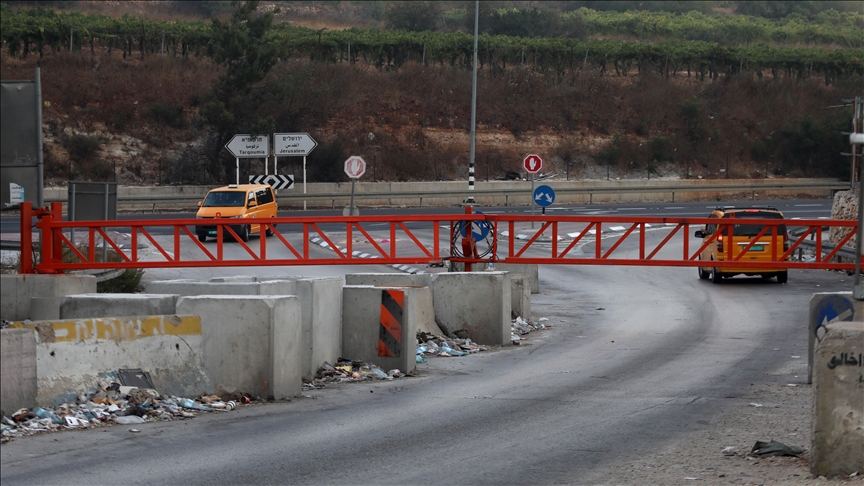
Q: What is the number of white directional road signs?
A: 2